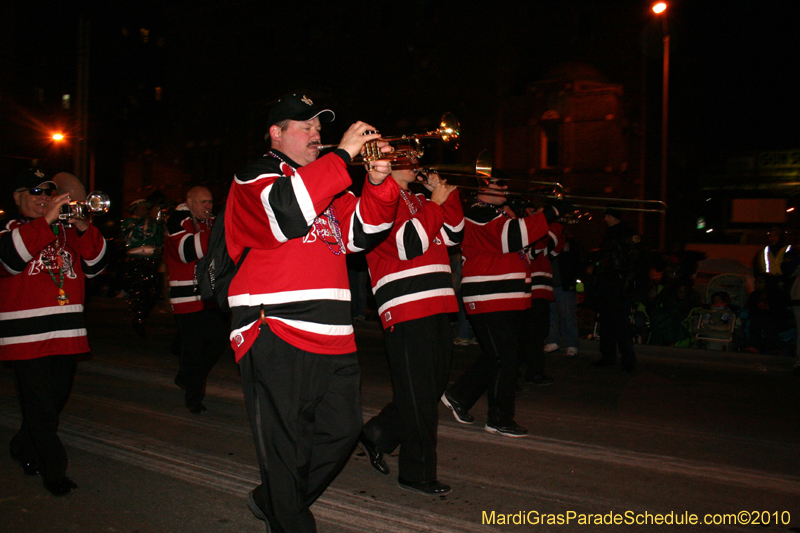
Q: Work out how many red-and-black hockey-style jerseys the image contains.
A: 6